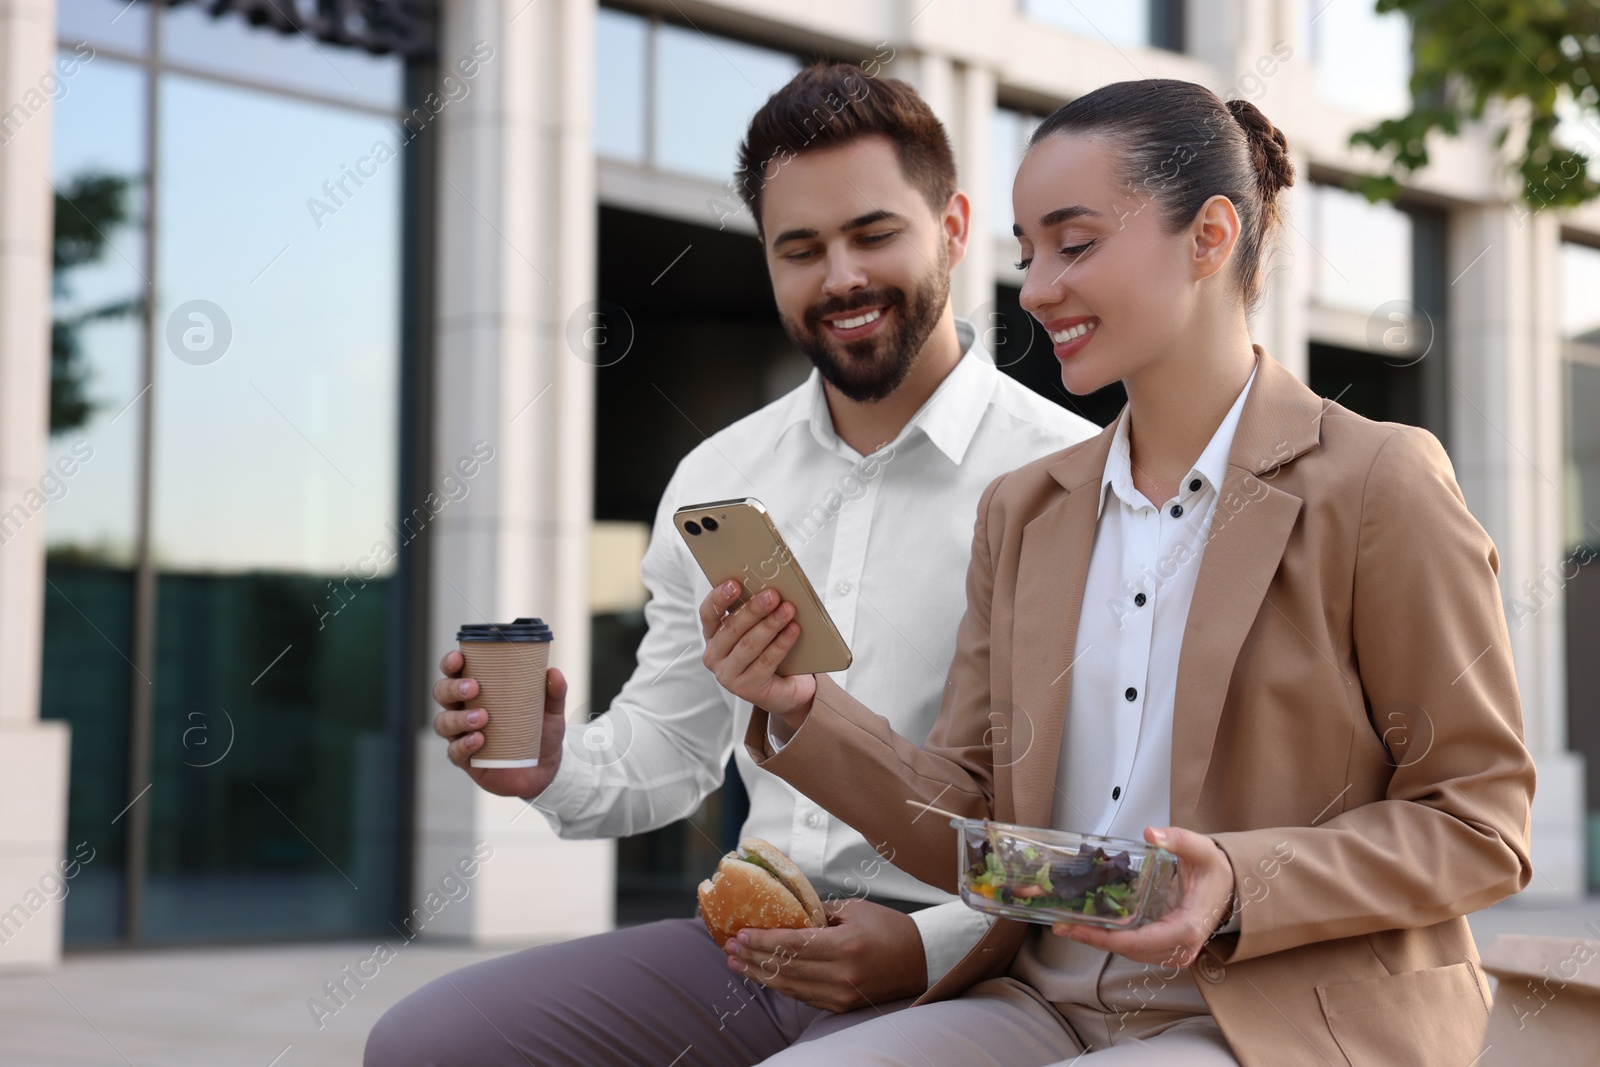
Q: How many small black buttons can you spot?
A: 5